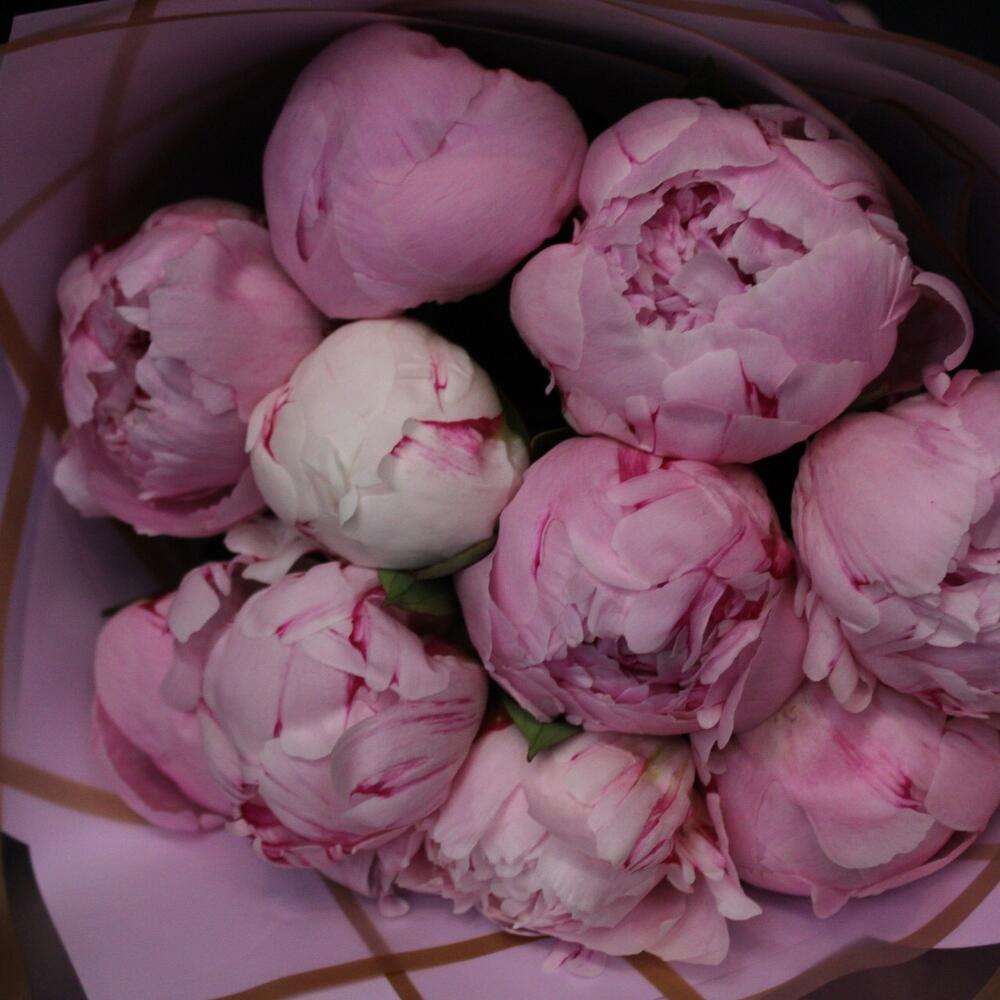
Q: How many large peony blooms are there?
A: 9